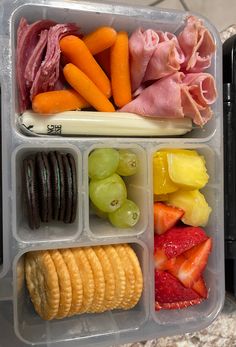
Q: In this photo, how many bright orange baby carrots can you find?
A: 5